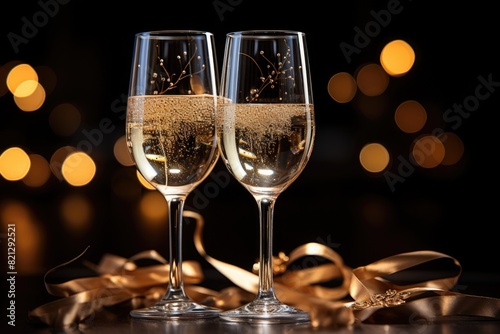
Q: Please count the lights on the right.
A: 7